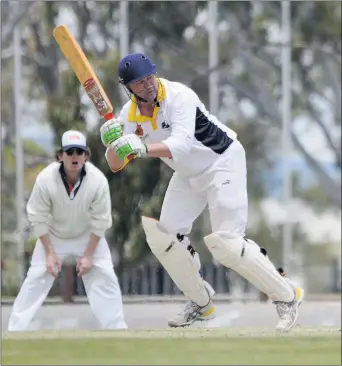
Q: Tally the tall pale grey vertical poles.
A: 4